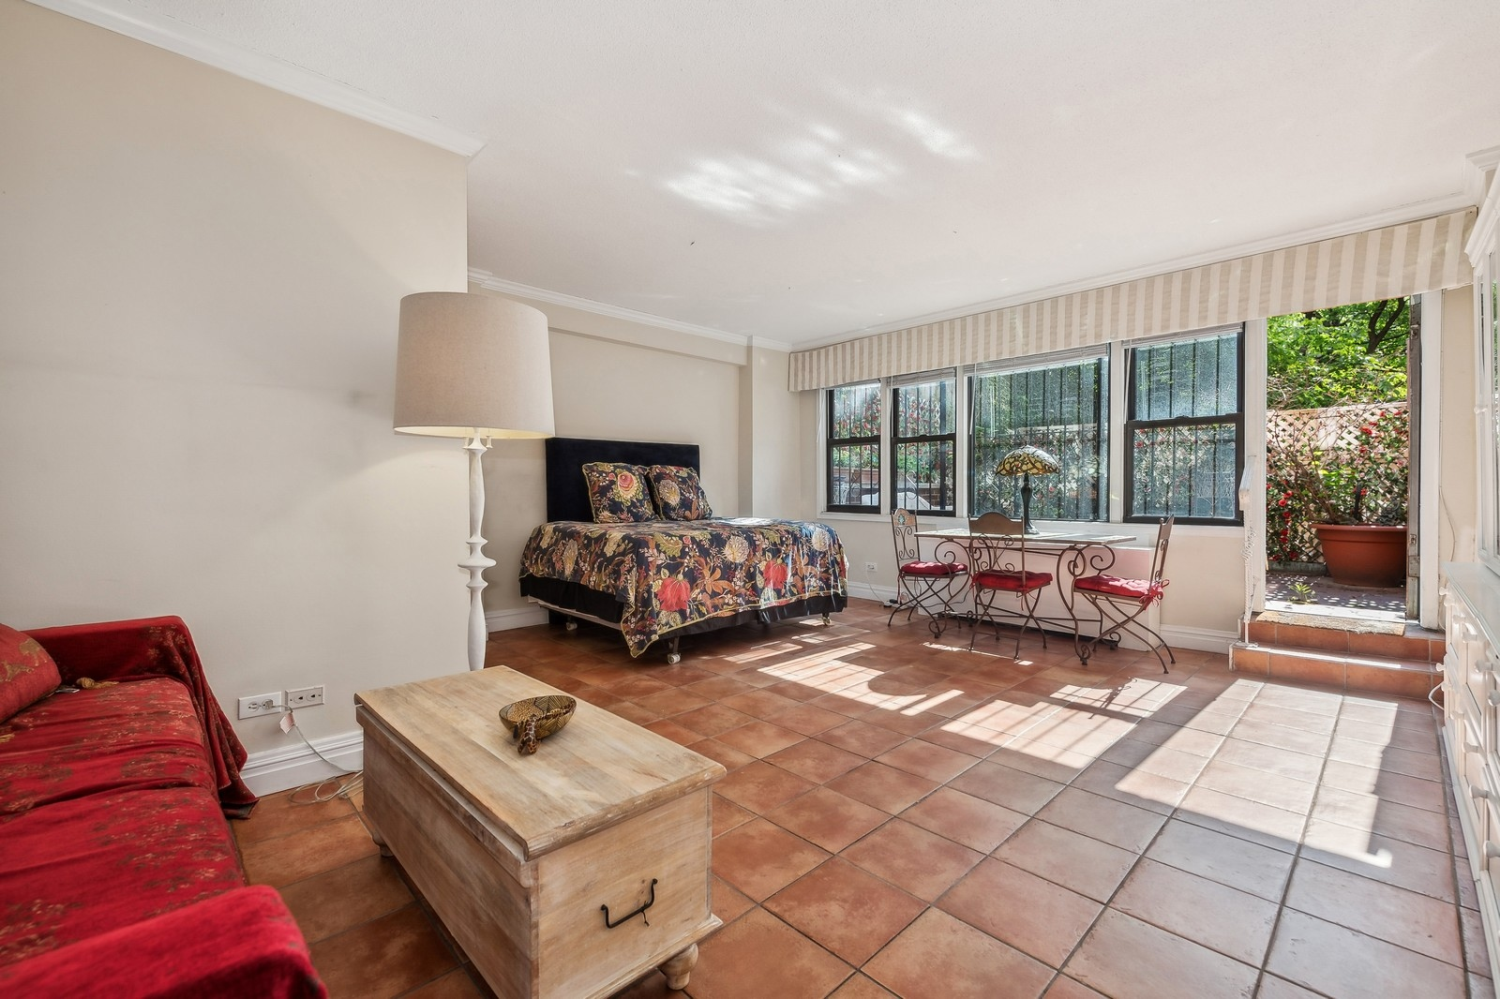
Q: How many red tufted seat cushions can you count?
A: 3